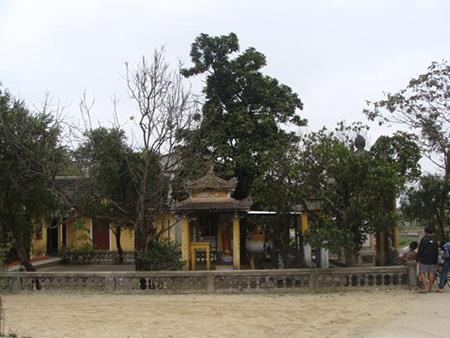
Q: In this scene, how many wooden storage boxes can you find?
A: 0